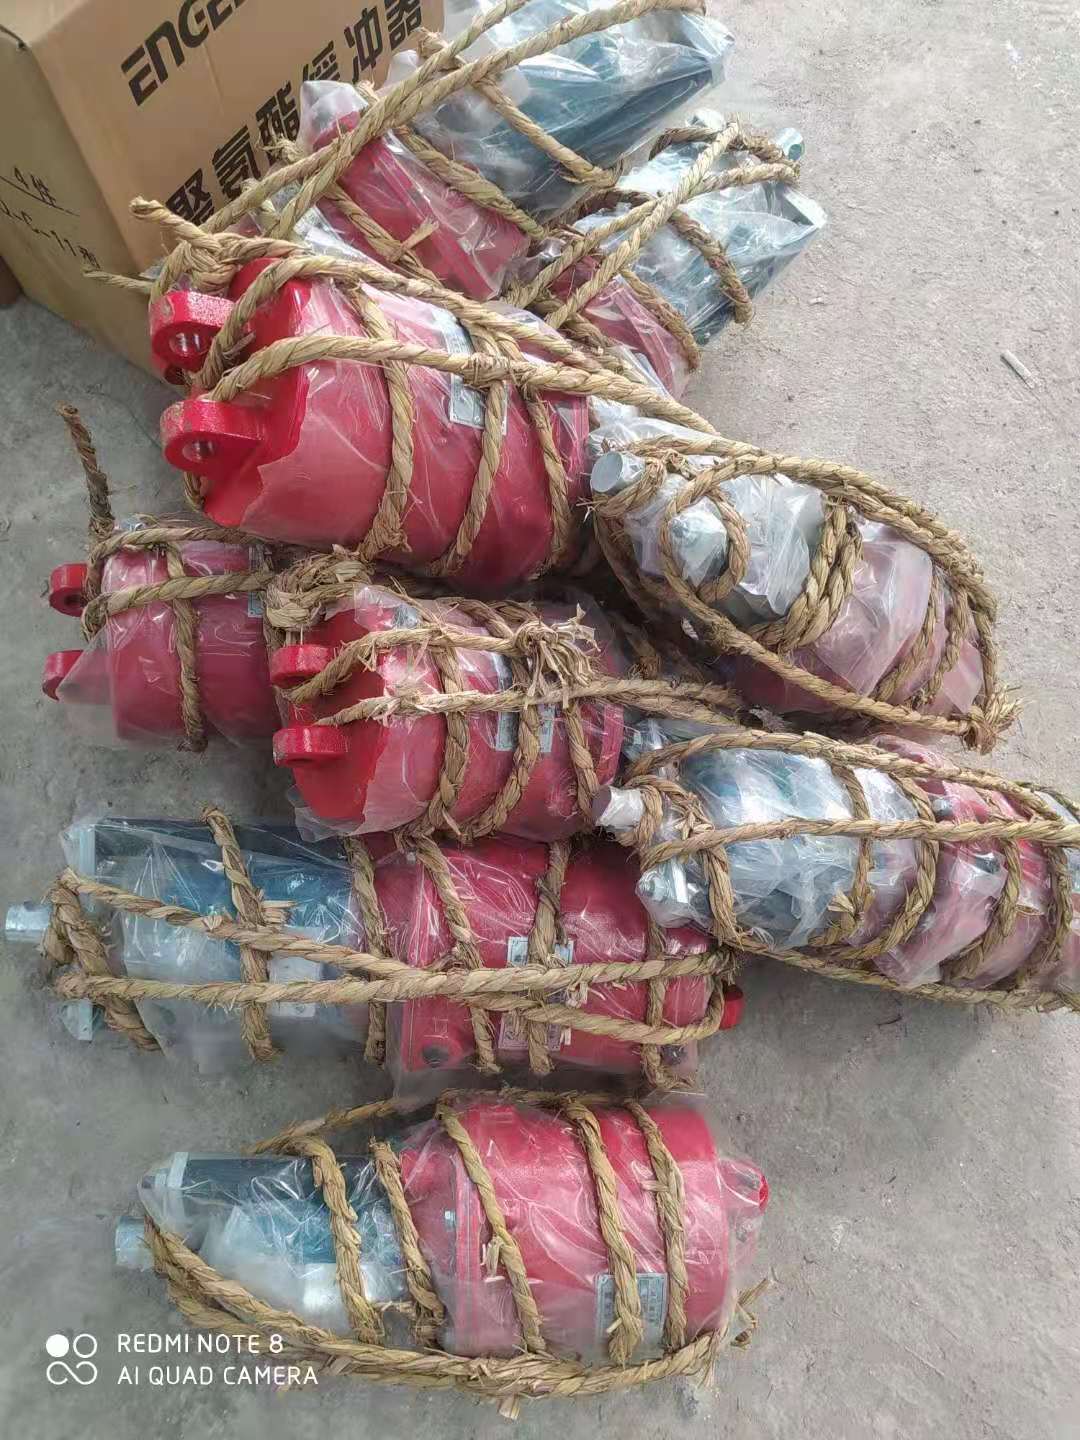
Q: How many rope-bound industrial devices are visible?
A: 9